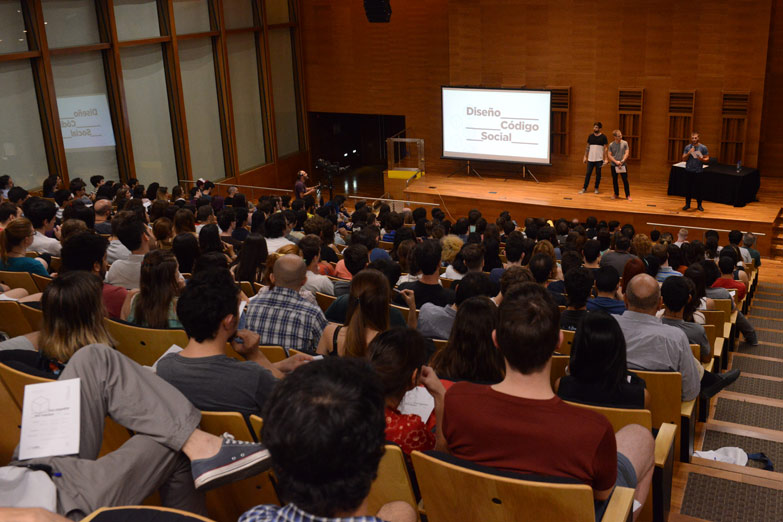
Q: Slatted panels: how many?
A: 4